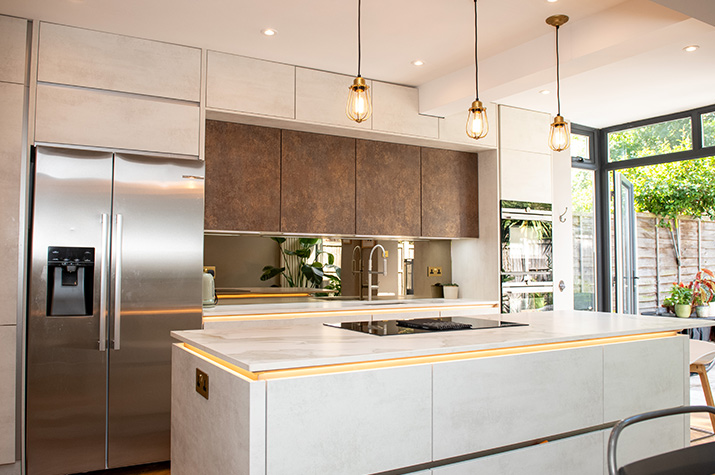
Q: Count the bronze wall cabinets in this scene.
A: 4